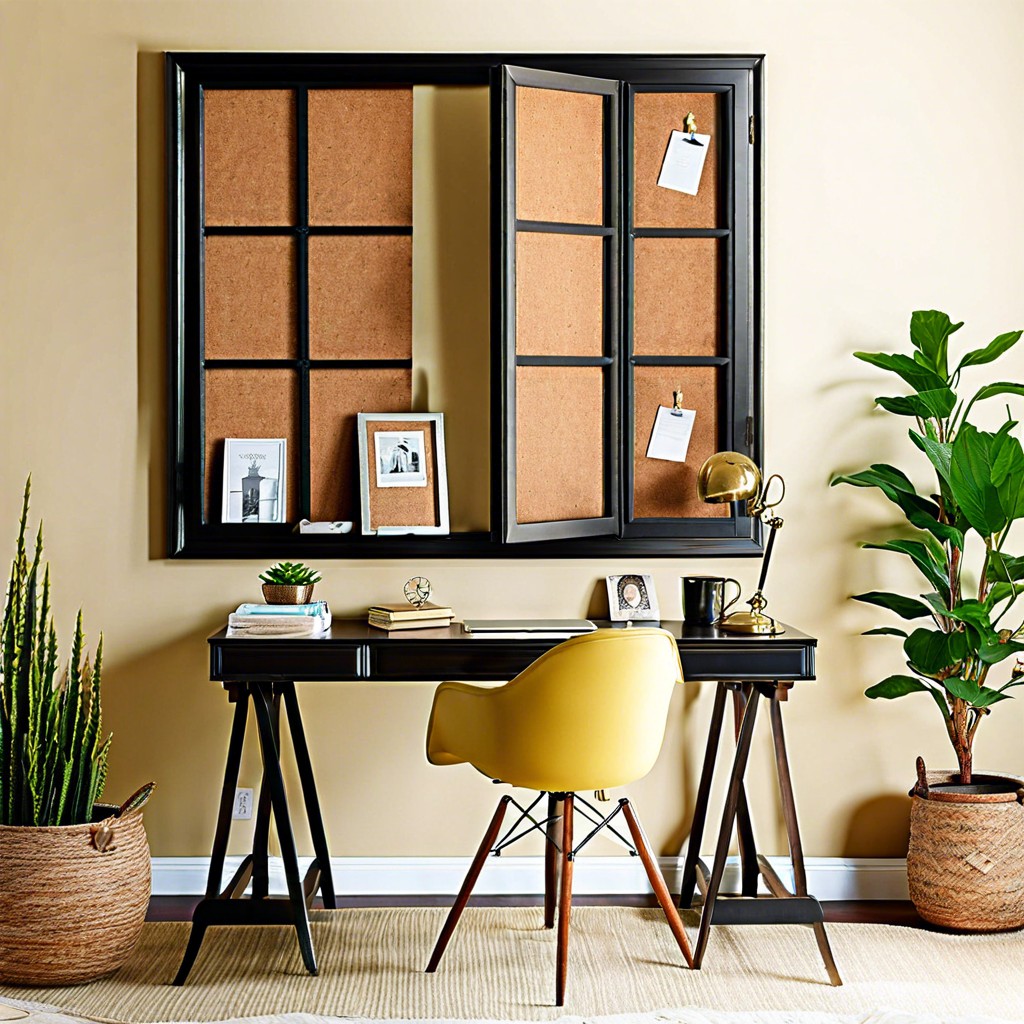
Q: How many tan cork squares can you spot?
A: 12